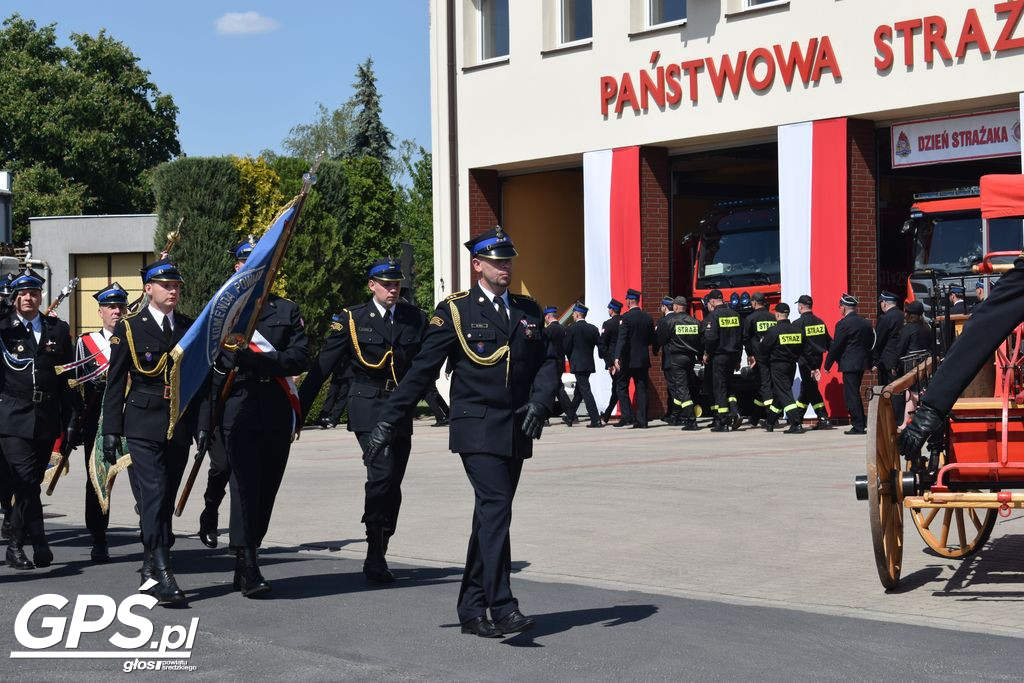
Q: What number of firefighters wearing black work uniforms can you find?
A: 5